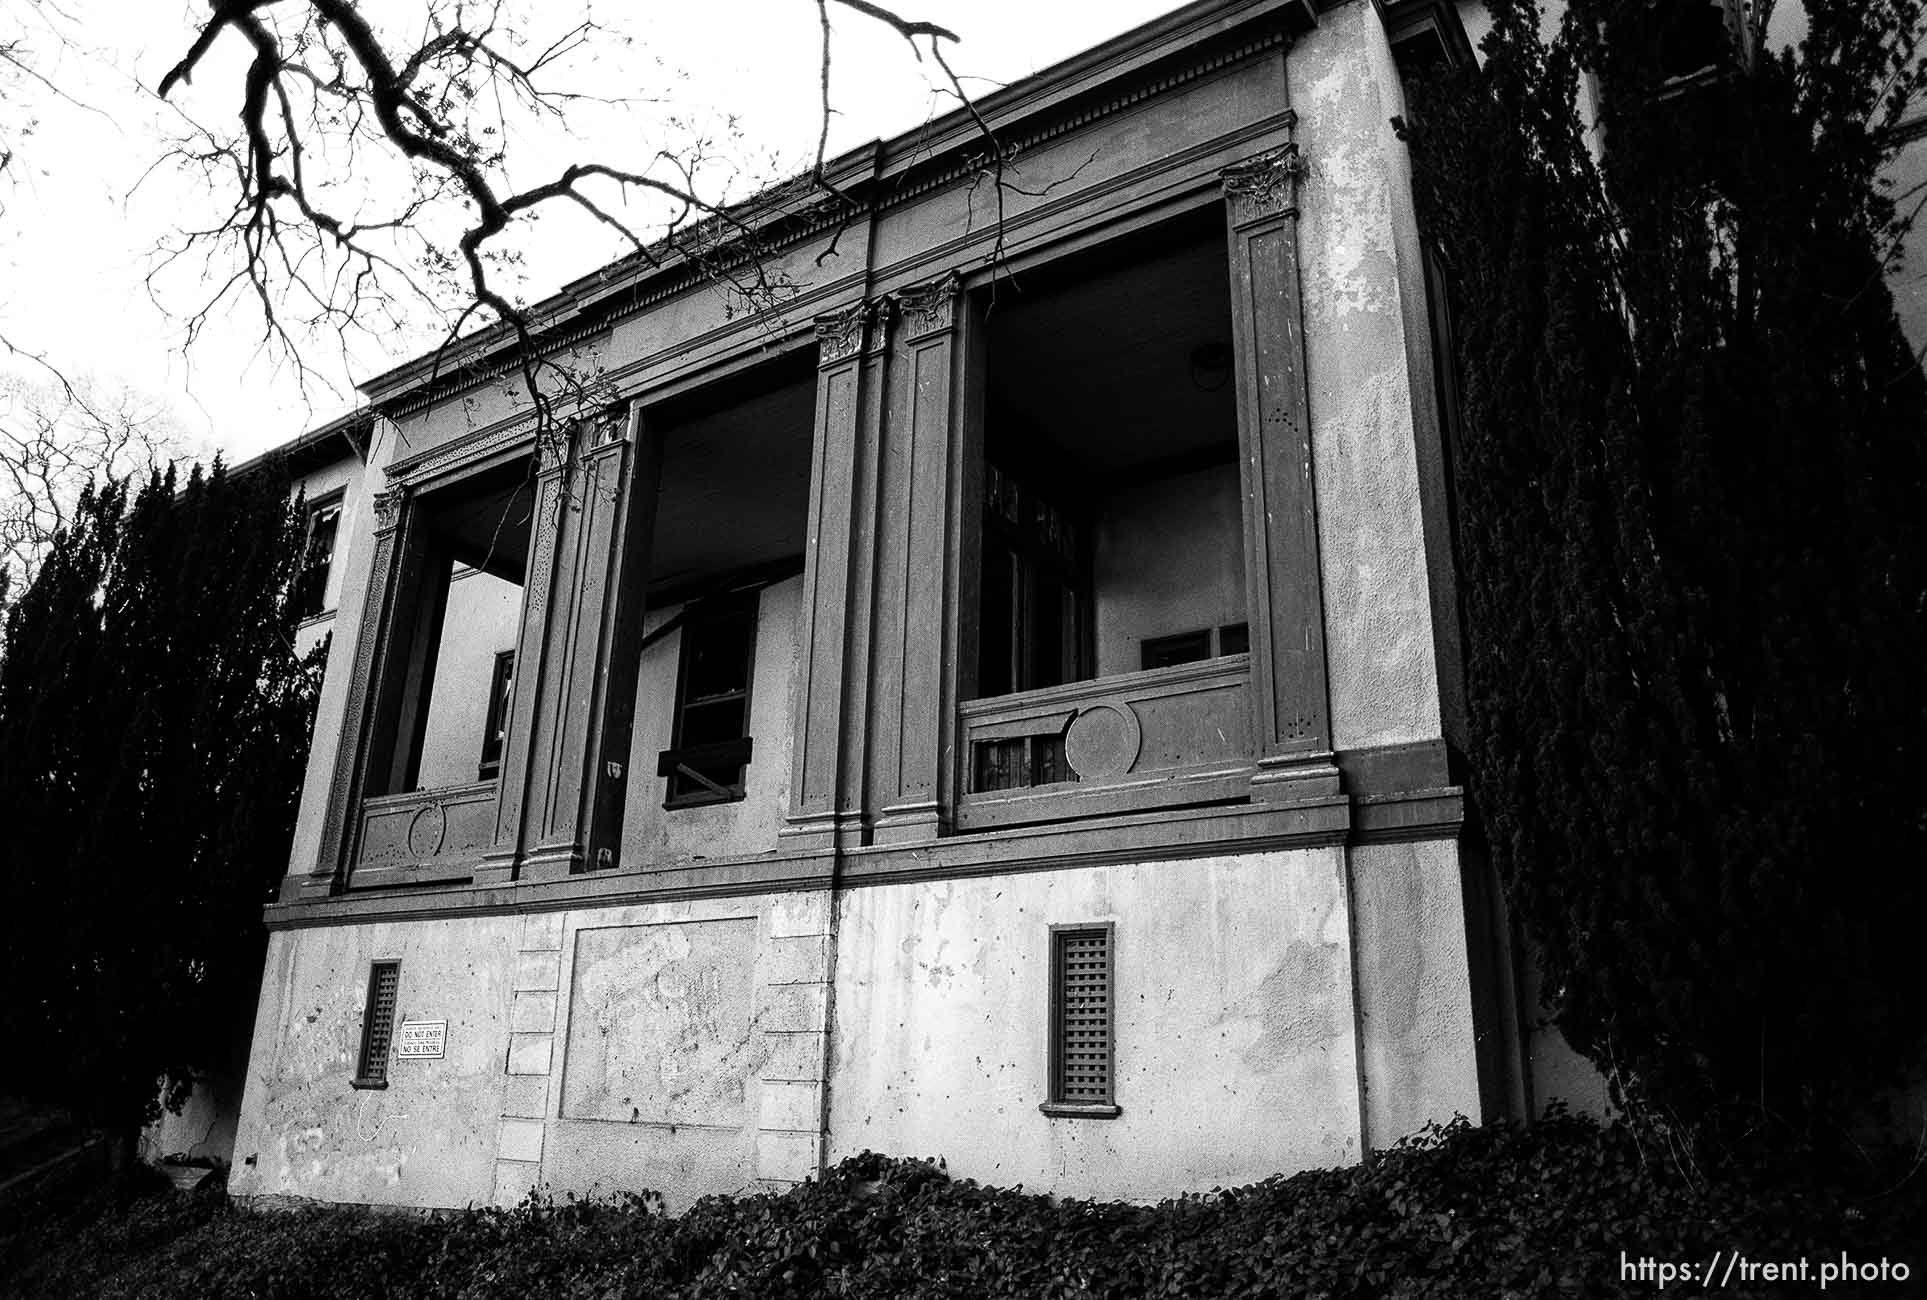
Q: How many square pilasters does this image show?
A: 6